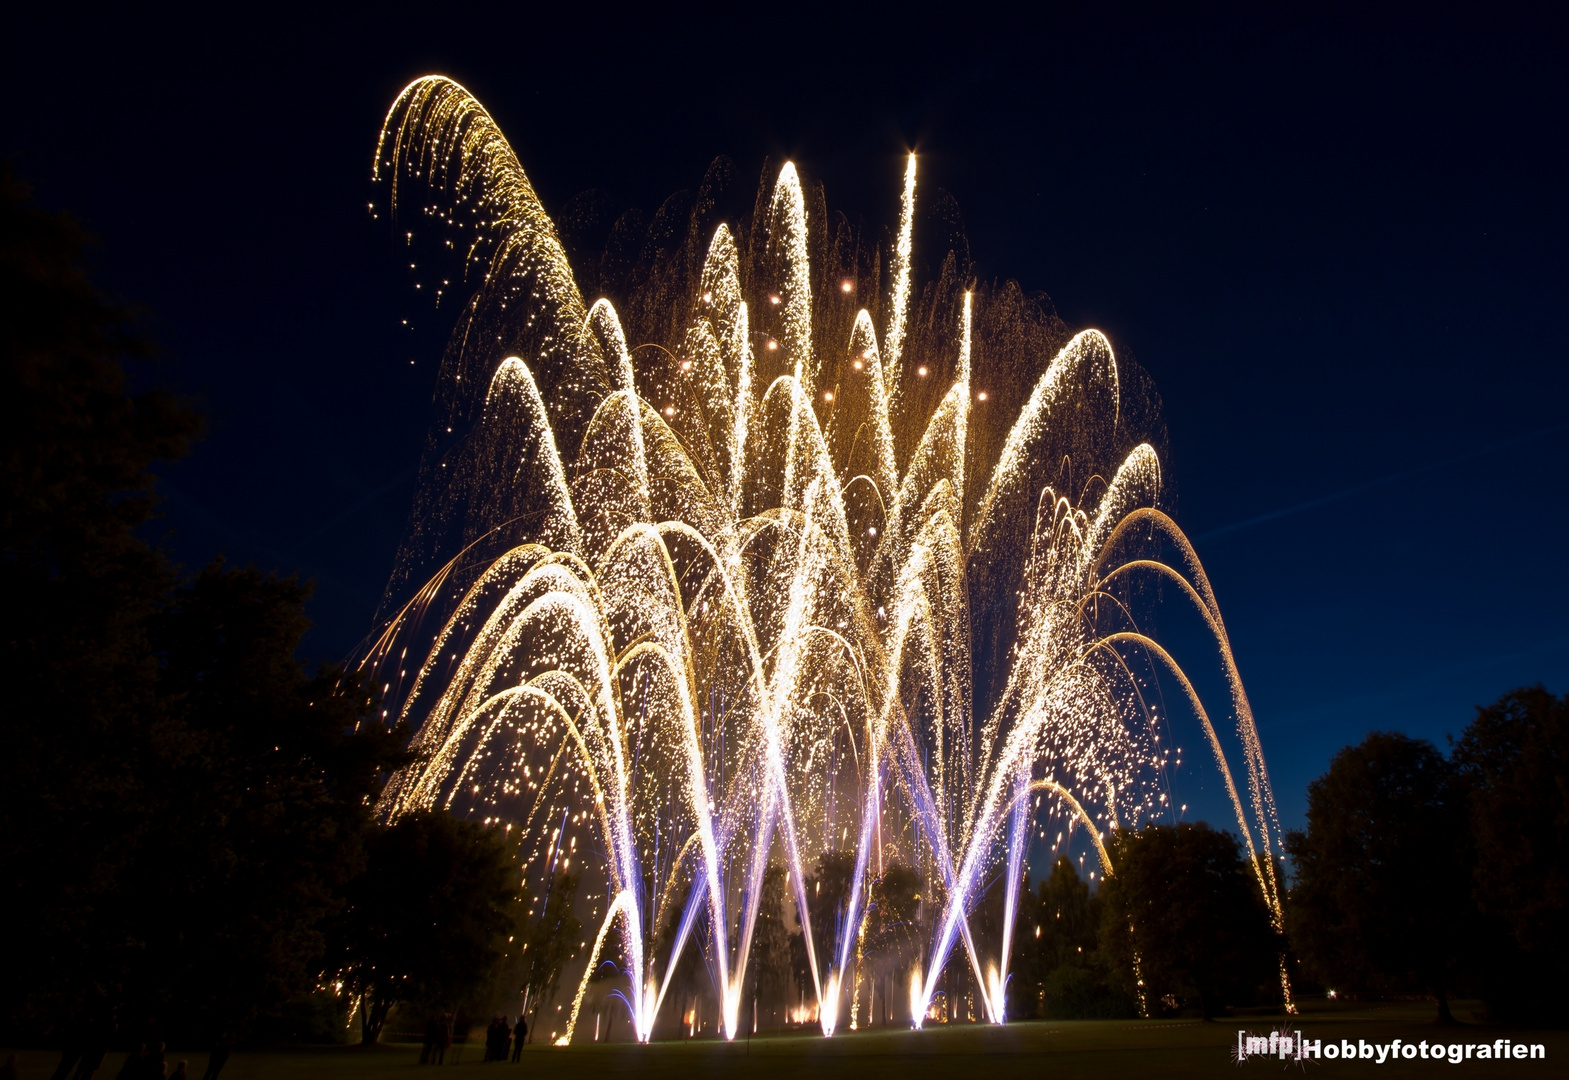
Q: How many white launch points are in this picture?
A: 5